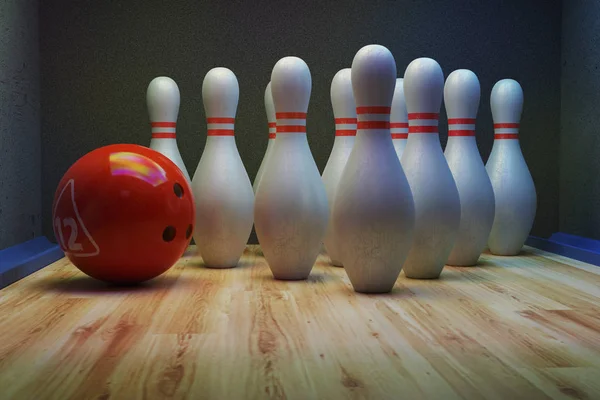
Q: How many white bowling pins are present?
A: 10